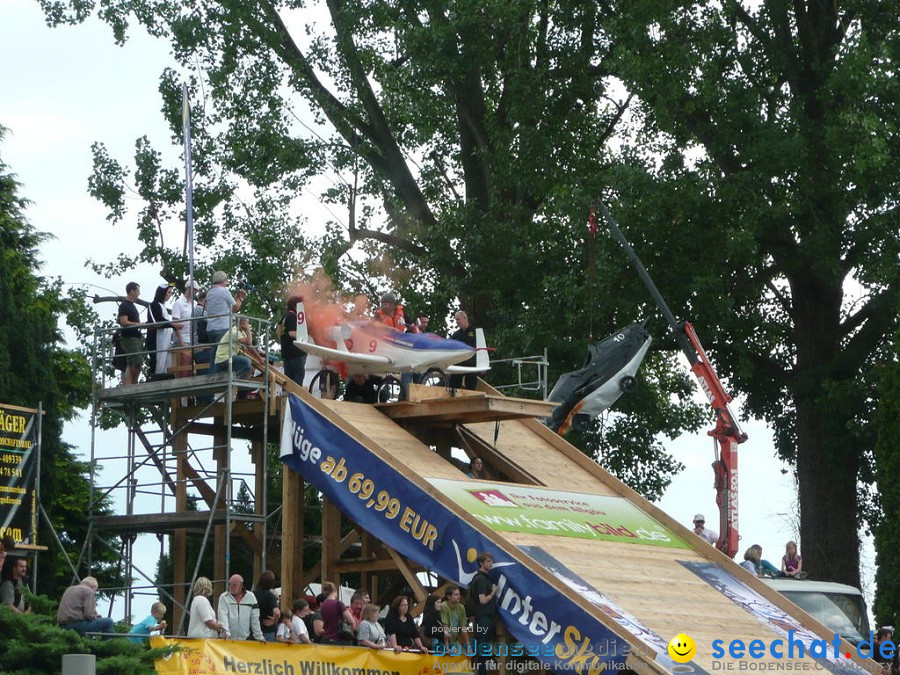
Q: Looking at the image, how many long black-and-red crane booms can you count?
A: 1